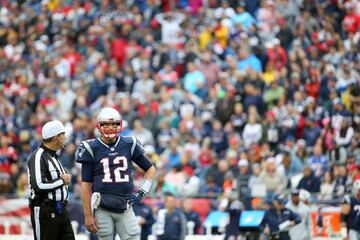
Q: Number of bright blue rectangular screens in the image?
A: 2